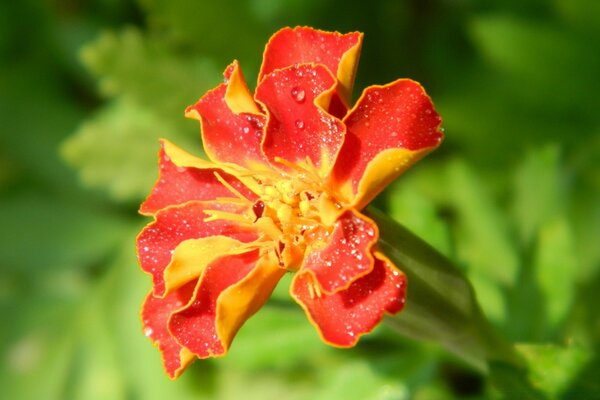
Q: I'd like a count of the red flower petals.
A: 10